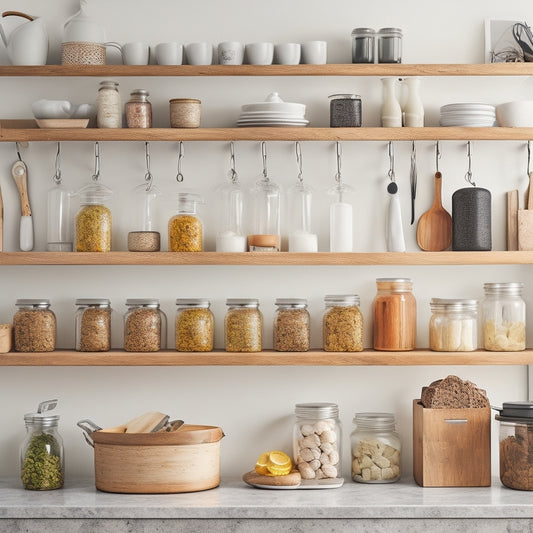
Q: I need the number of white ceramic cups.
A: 7